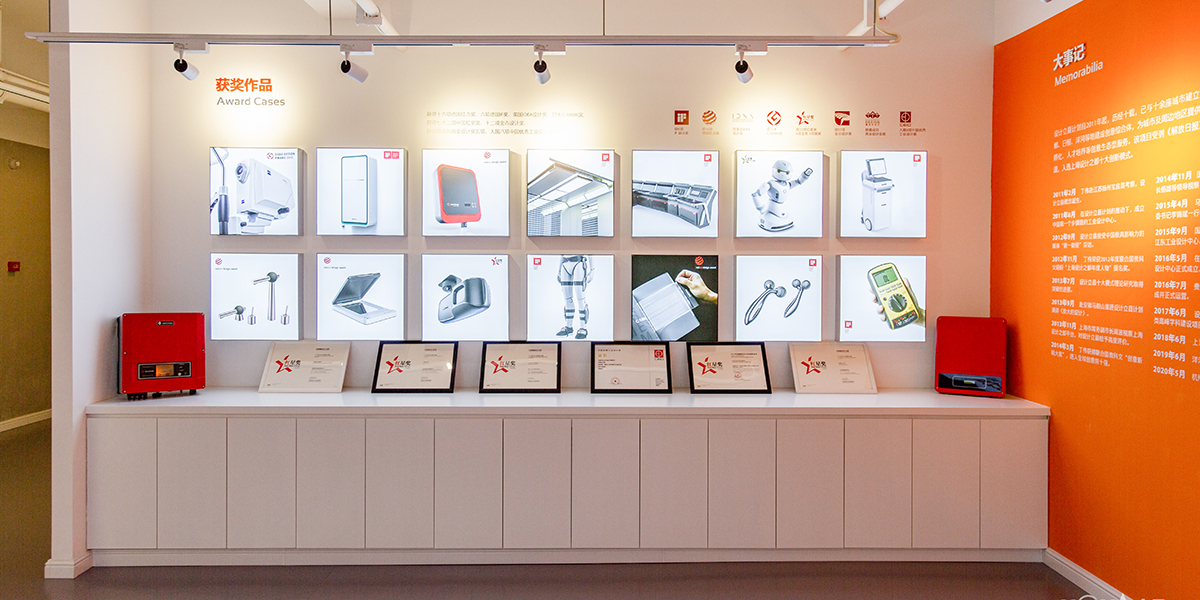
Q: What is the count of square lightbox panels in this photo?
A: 14